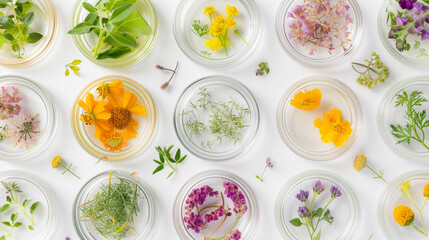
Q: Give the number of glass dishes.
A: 15